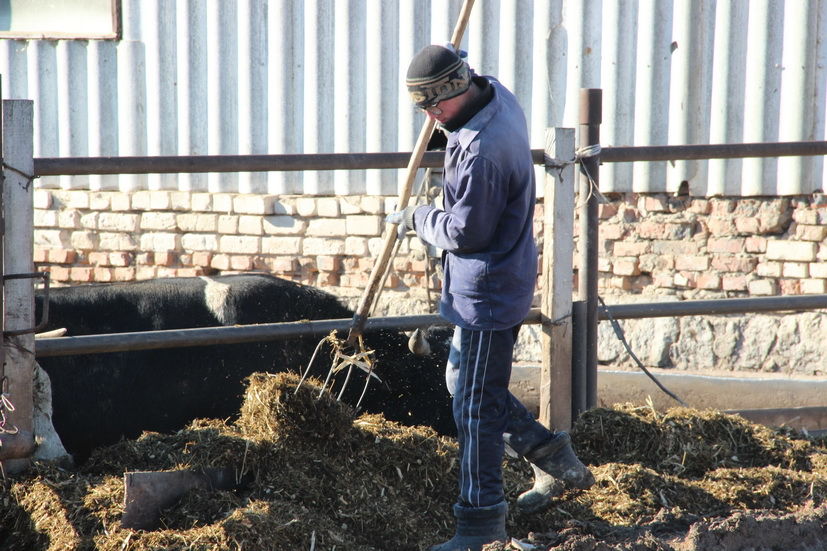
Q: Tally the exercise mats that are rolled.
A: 0